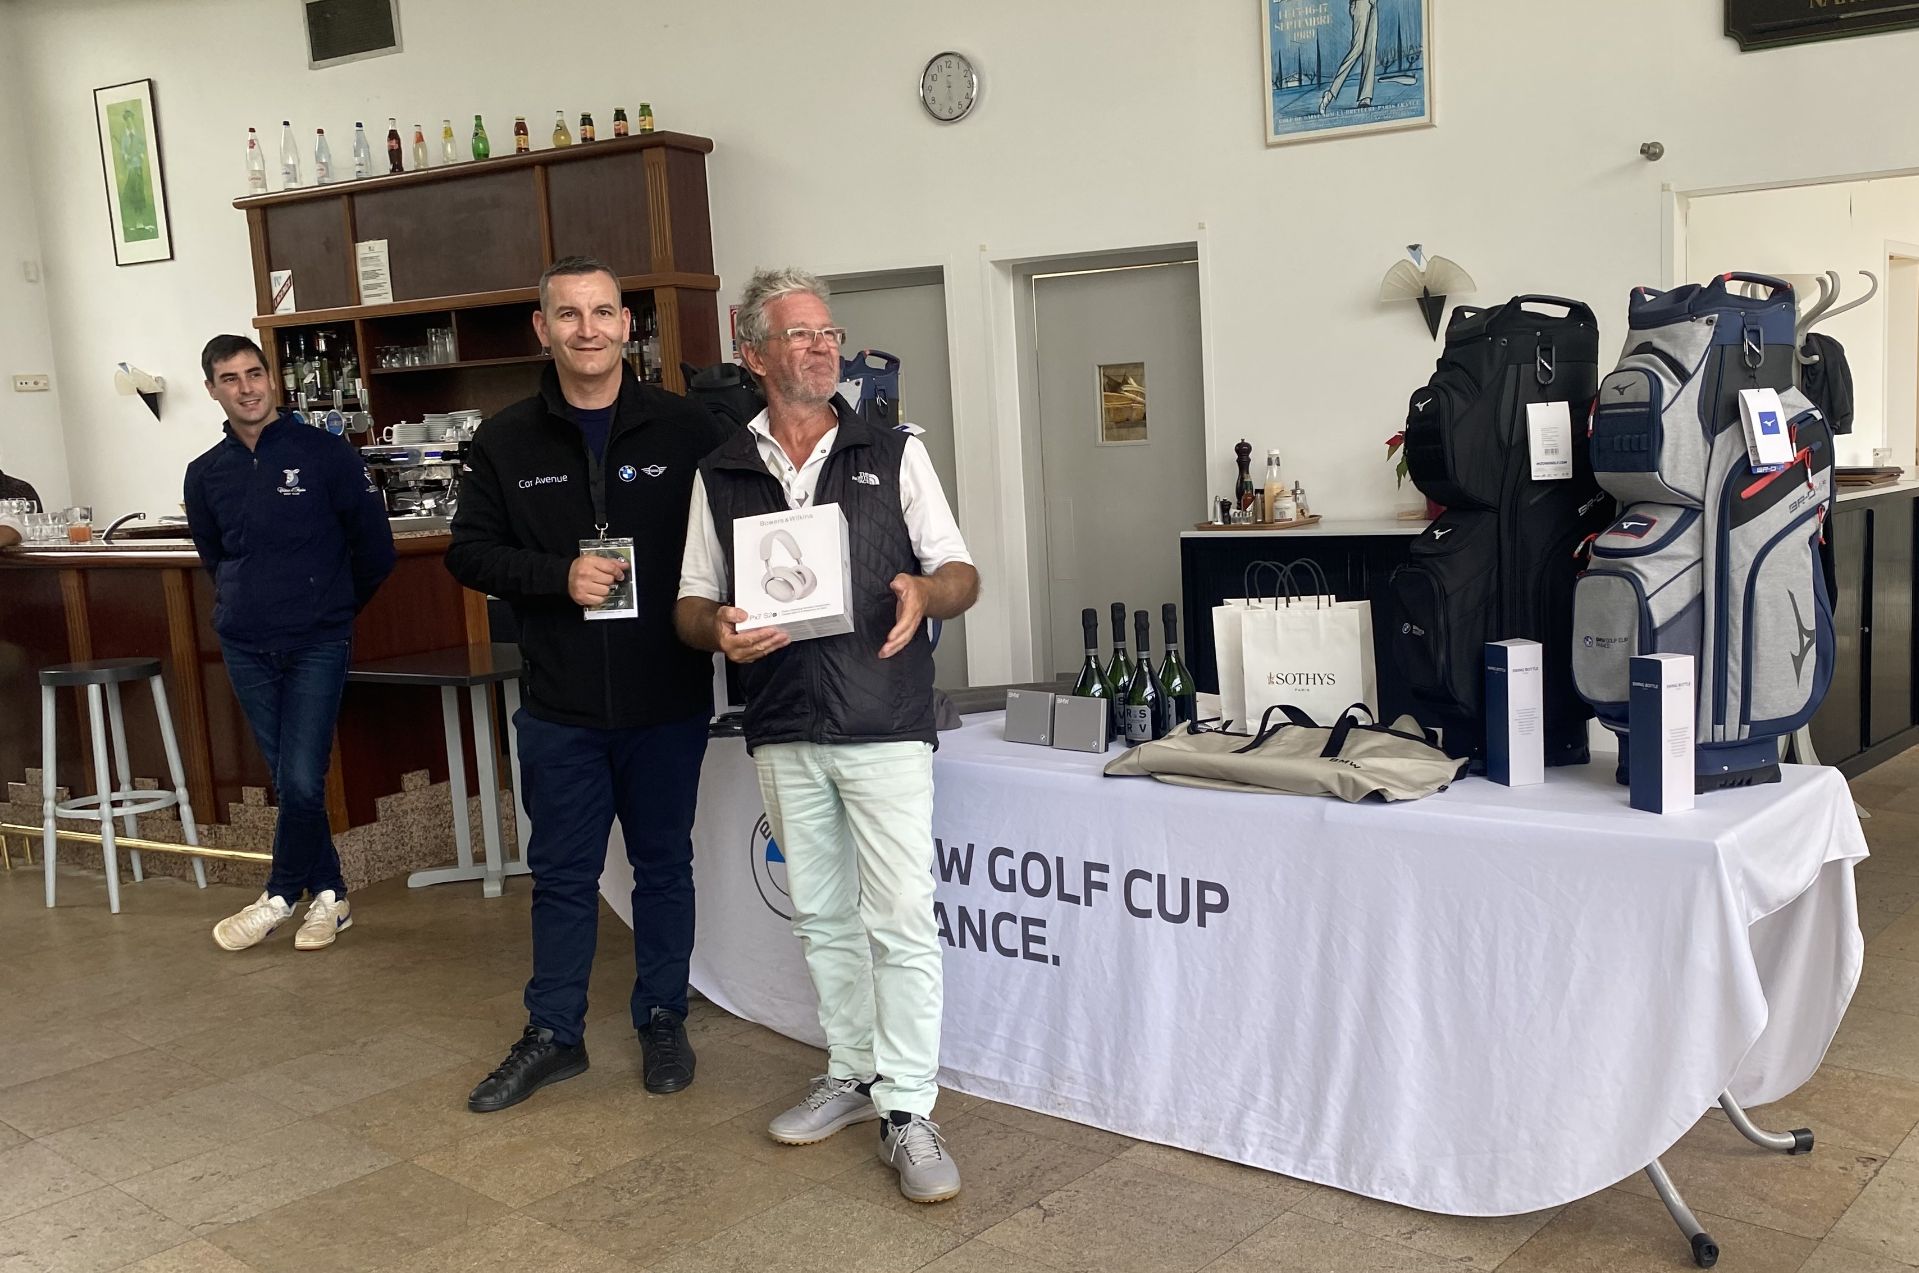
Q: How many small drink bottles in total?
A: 13